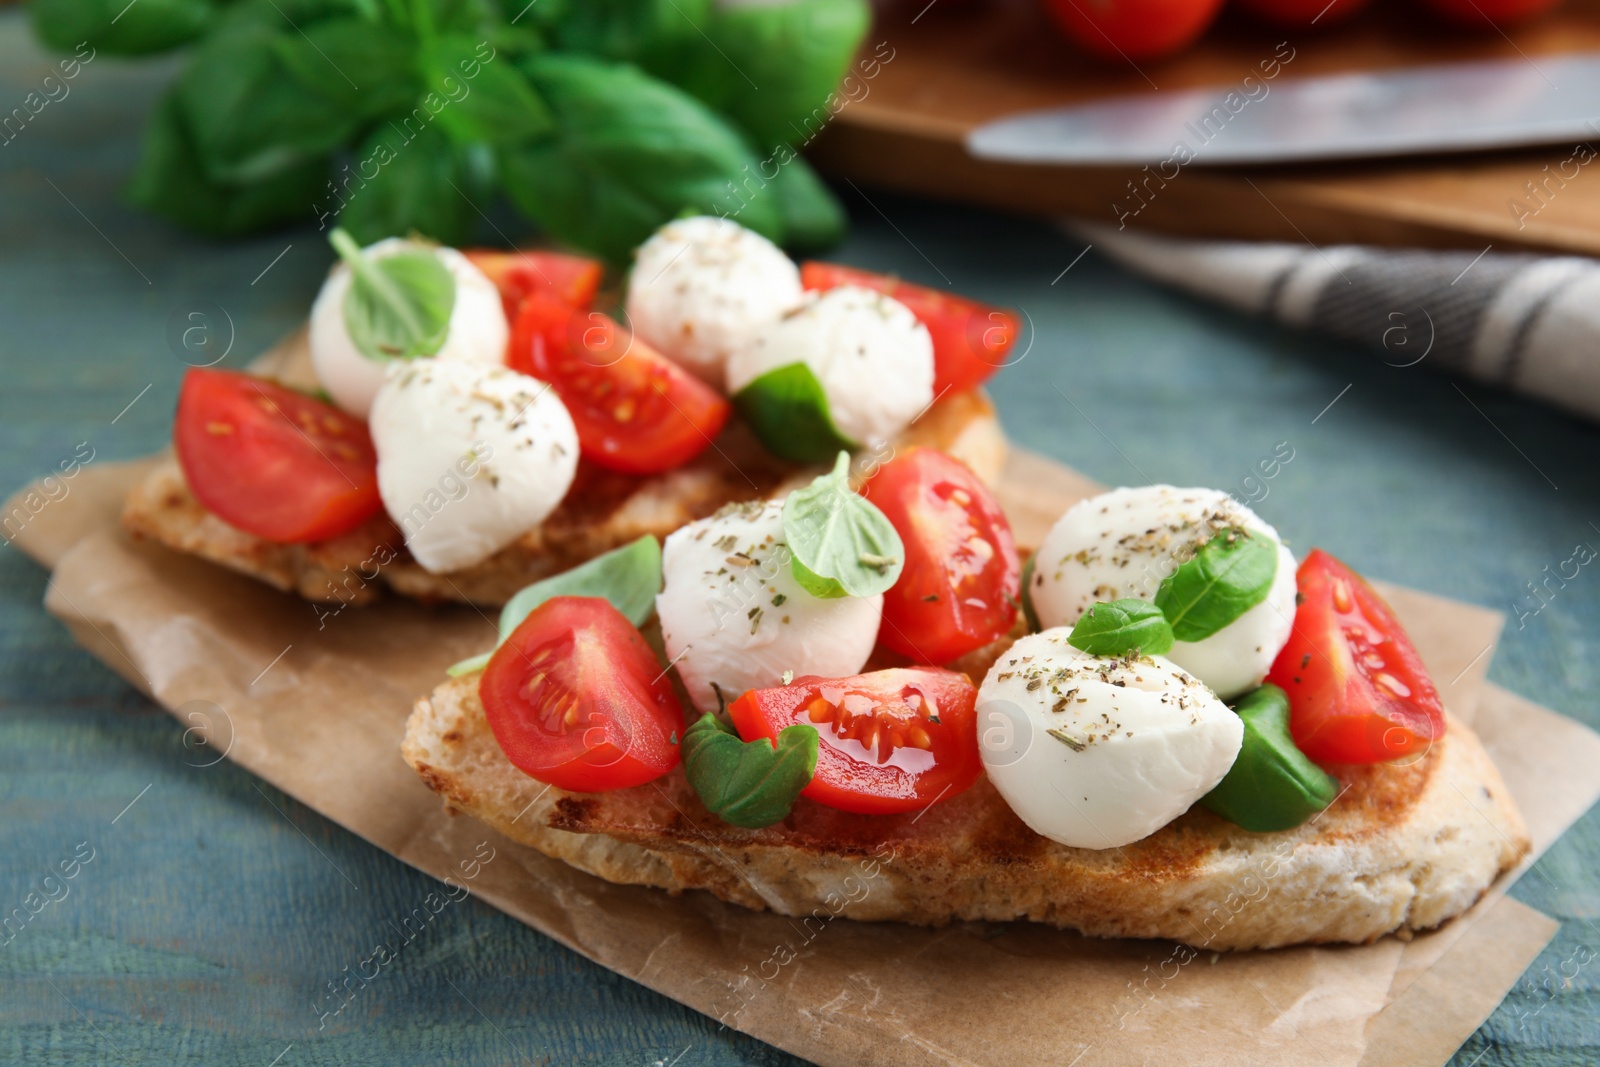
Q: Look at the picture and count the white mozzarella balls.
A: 7